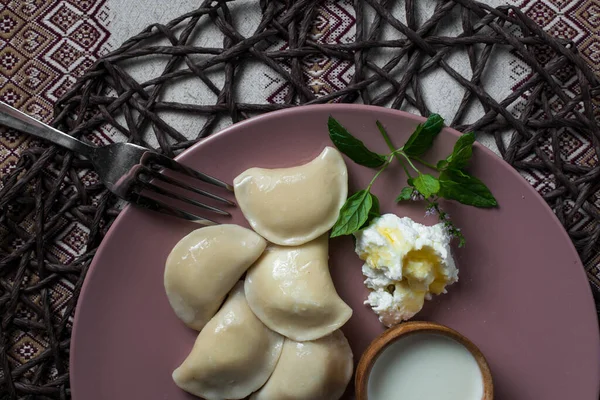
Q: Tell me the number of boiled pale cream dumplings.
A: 5